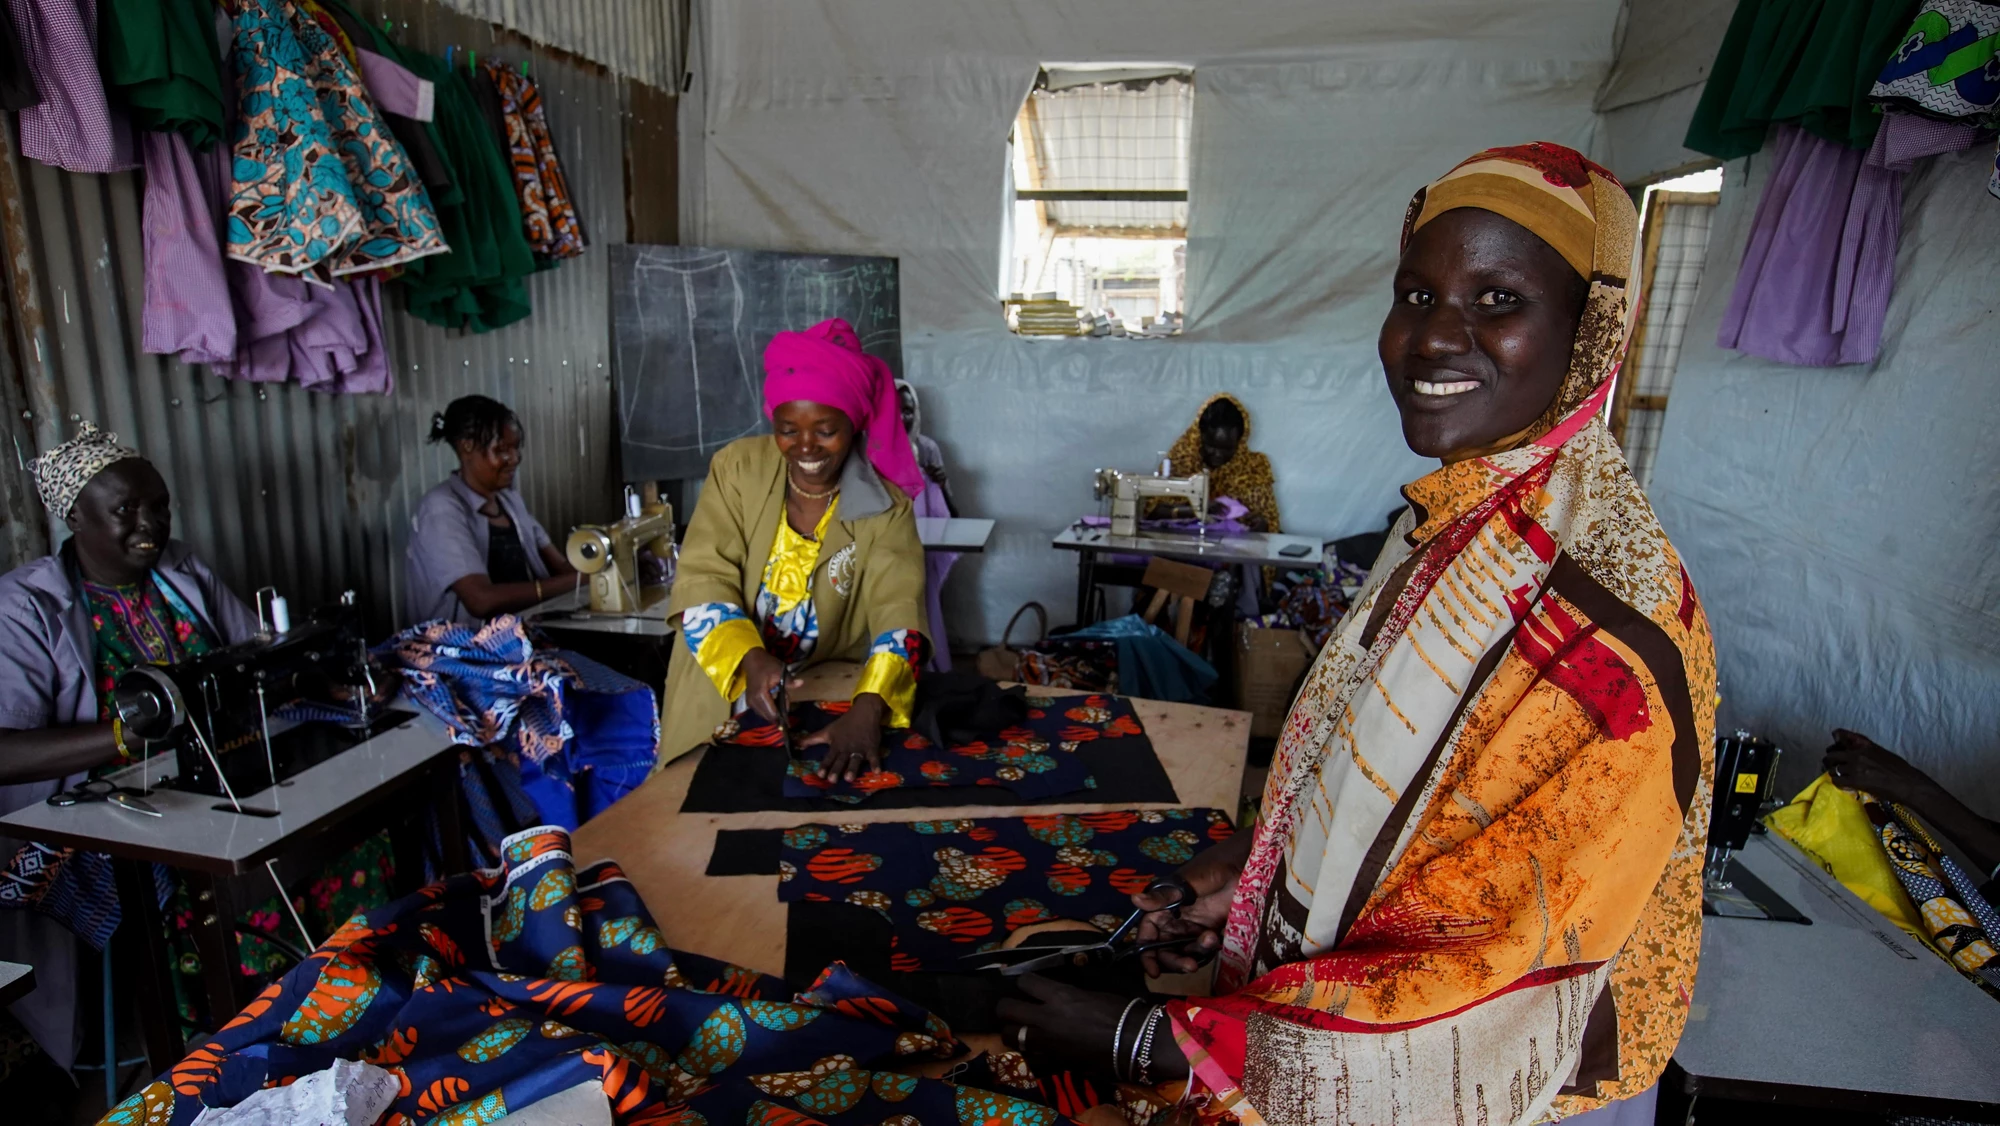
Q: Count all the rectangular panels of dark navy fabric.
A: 2